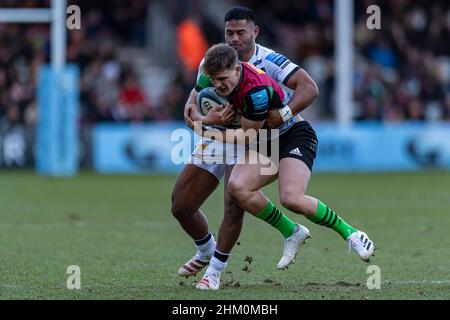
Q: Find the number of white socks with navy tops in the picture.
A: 2